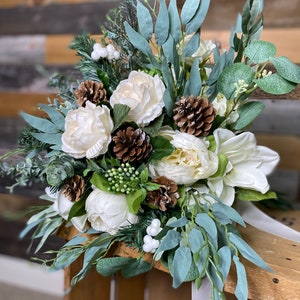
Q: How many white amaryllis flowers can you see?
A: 1